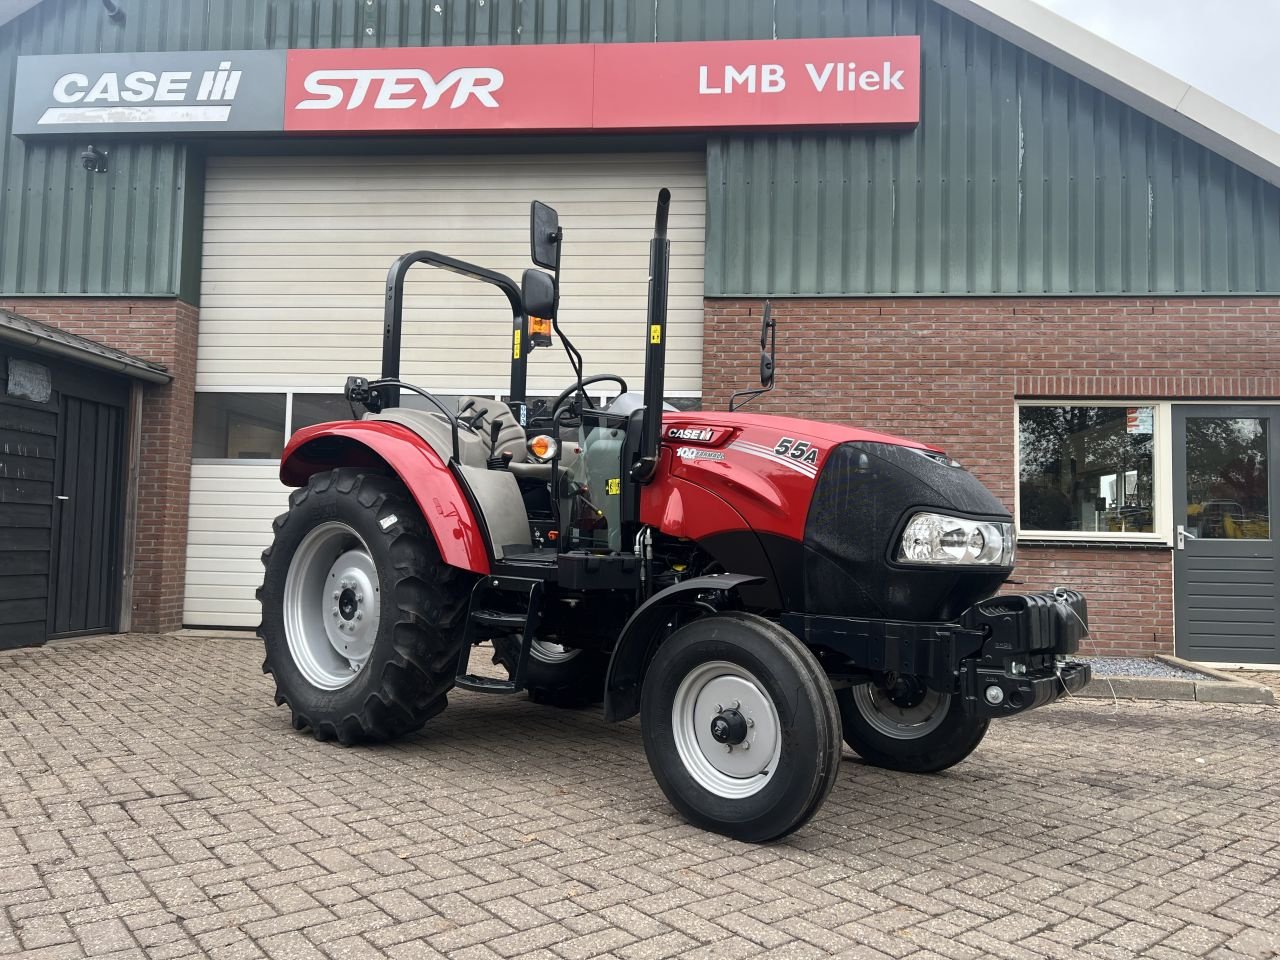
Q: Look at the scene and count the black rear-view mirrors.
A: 4